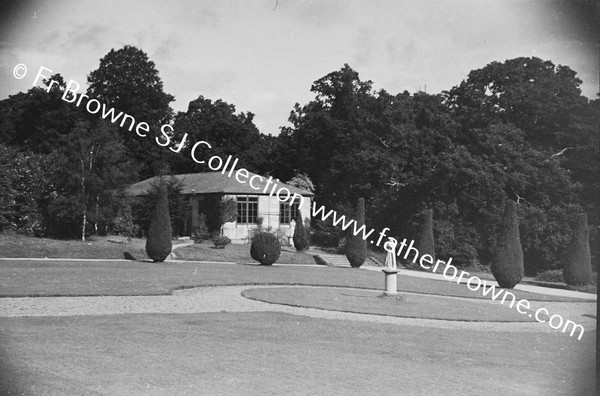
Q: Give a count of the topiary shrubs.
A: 7